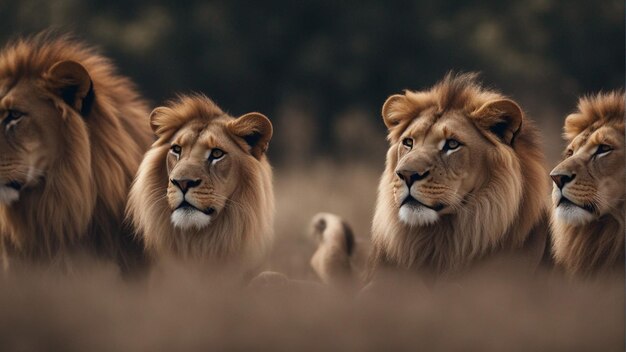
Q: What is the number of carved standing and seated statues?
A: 0